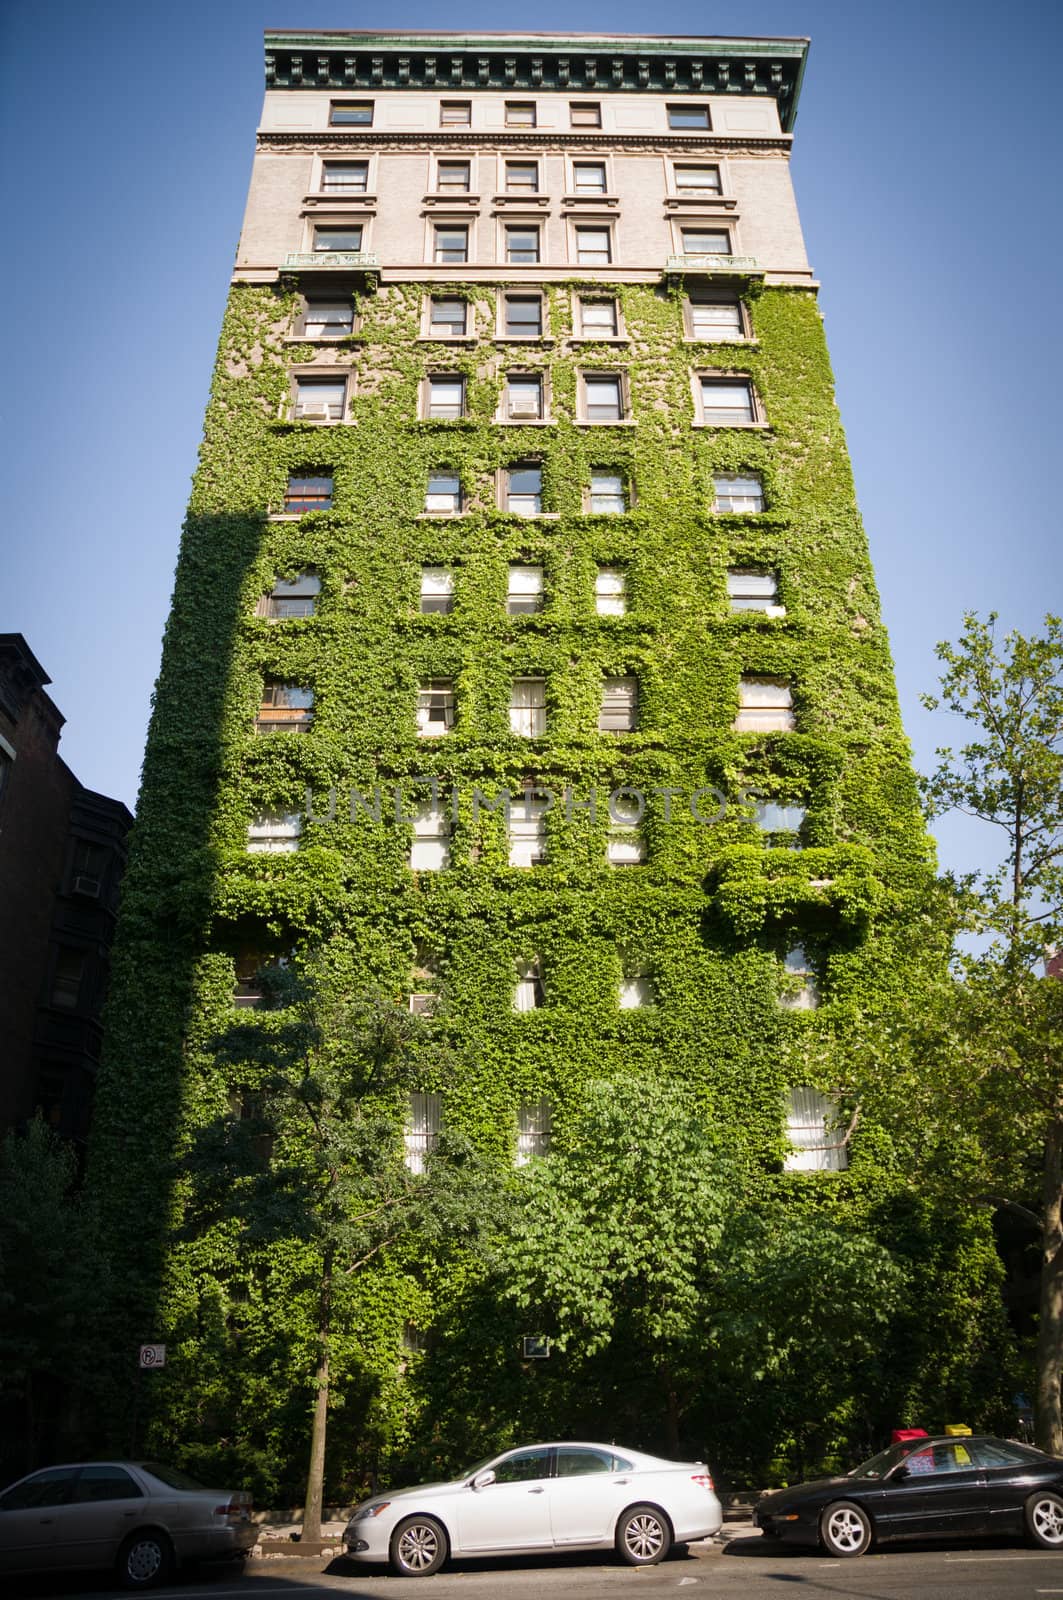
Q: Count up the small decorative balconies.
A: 2